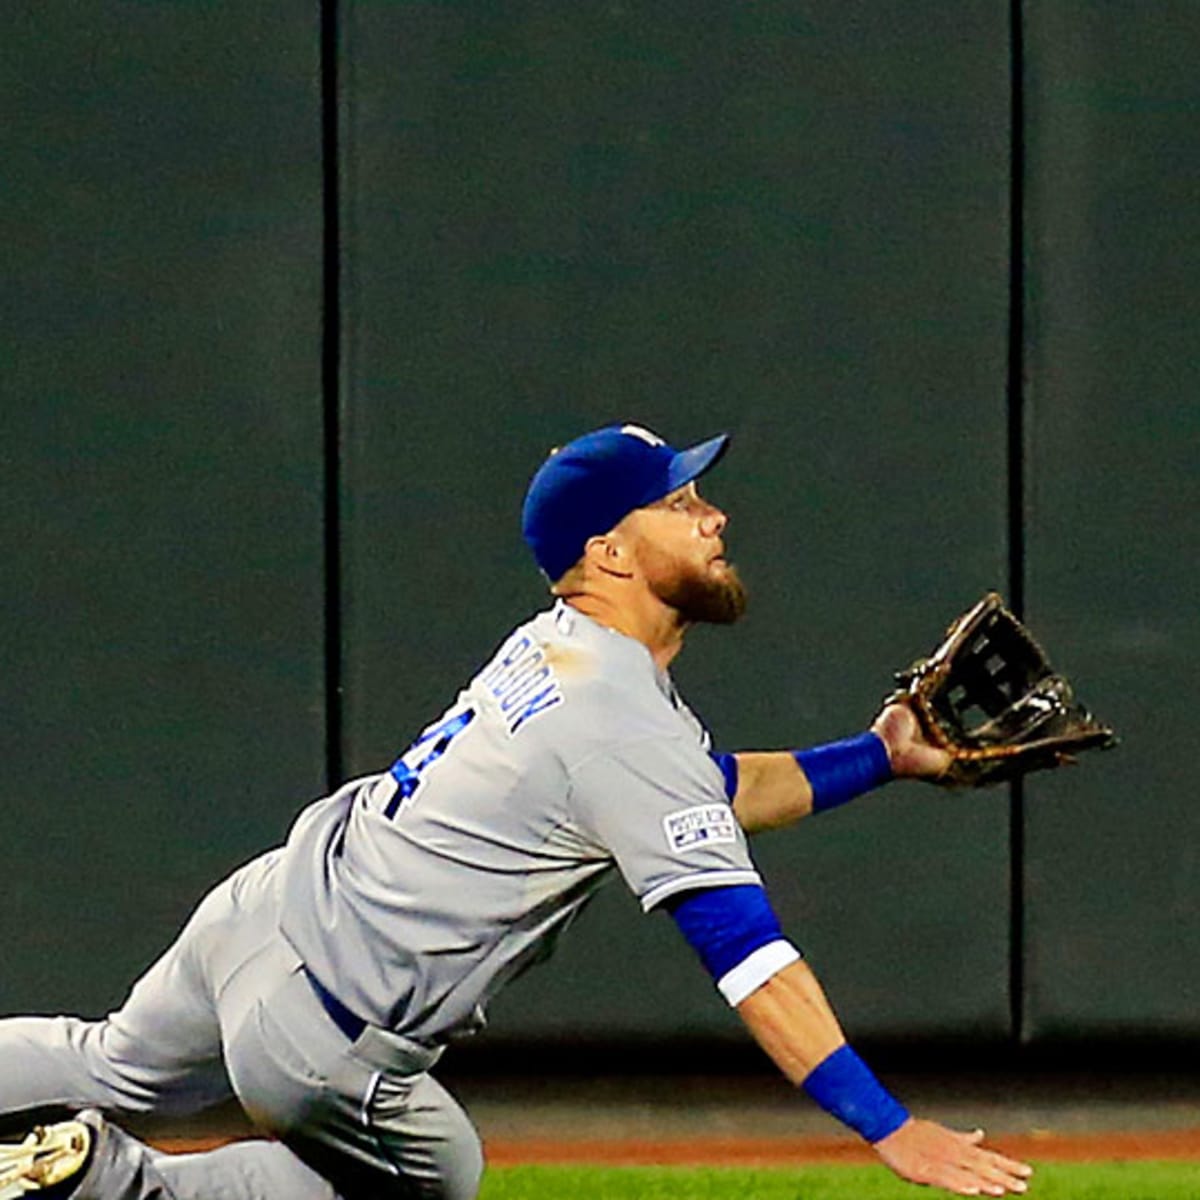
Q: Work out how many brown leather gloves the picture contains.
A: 1